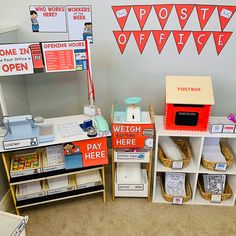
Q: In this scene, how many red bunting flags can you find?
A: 12